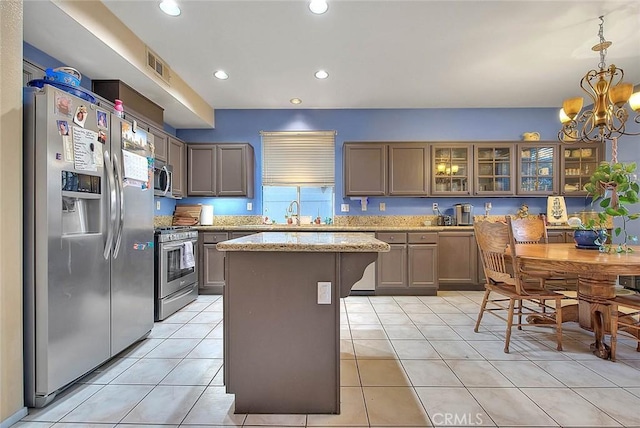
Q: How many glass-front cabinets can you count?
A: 4